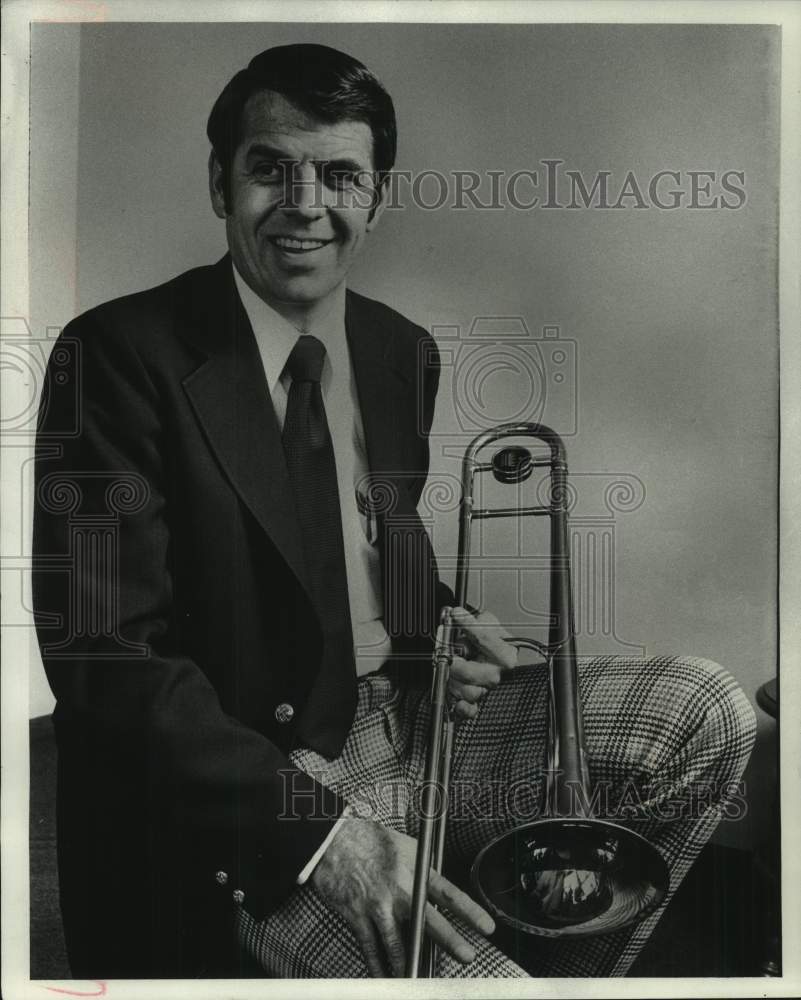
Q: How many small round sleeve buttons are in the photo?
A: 2